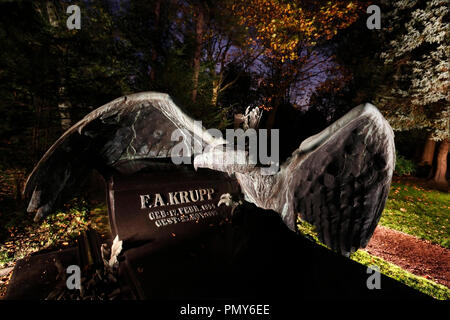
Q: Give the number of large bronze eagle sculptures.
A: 1